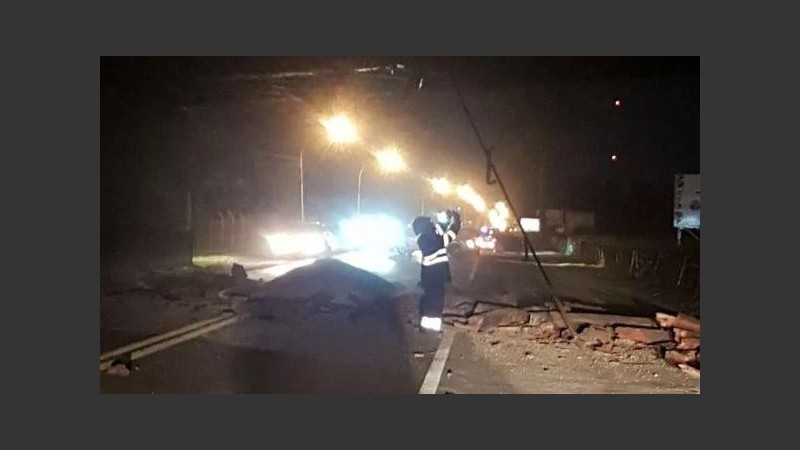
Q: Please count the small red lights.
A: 2